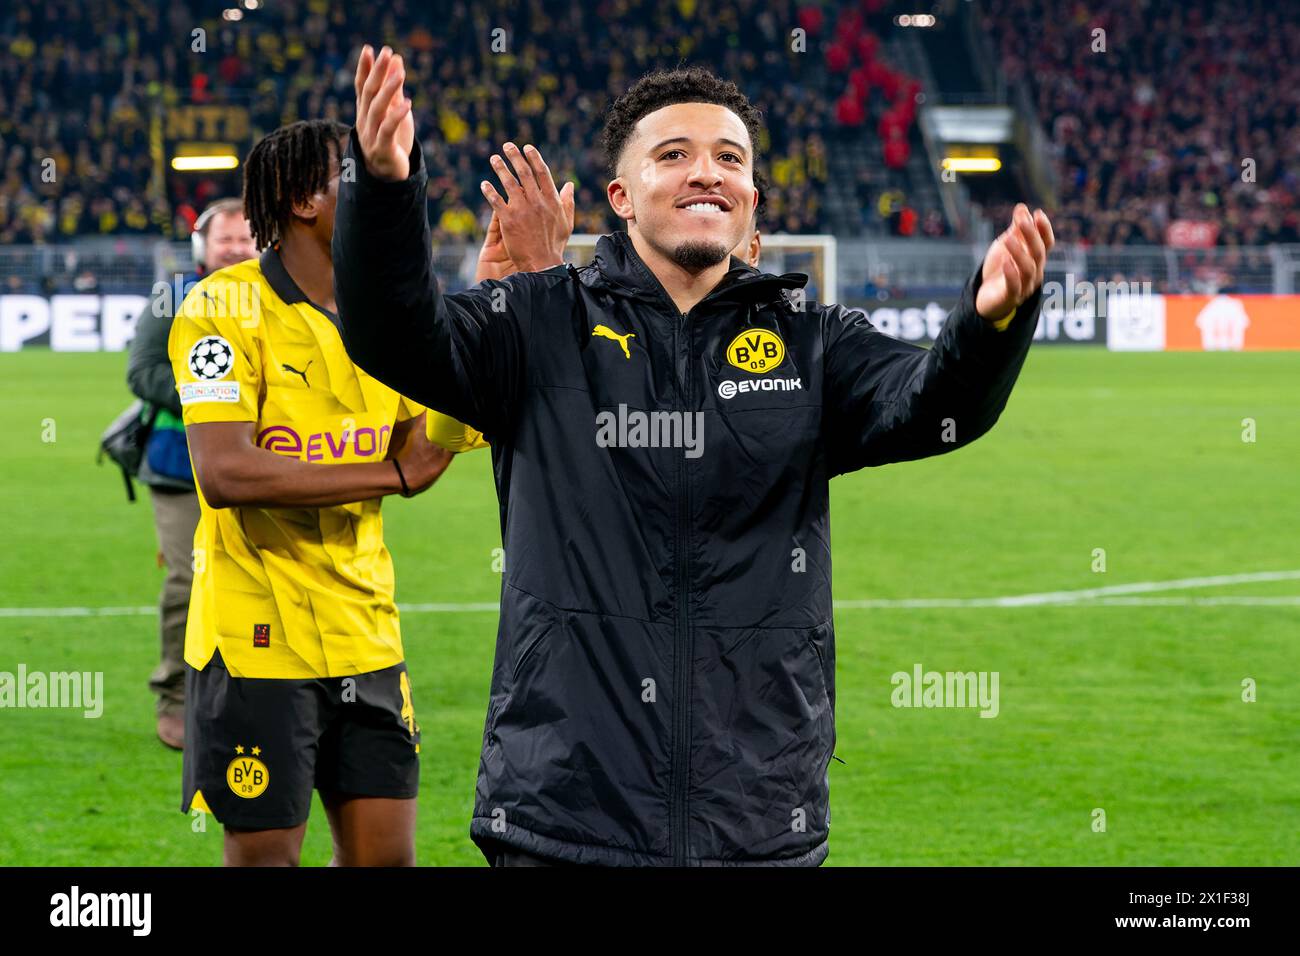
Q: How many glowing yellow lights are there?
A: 2